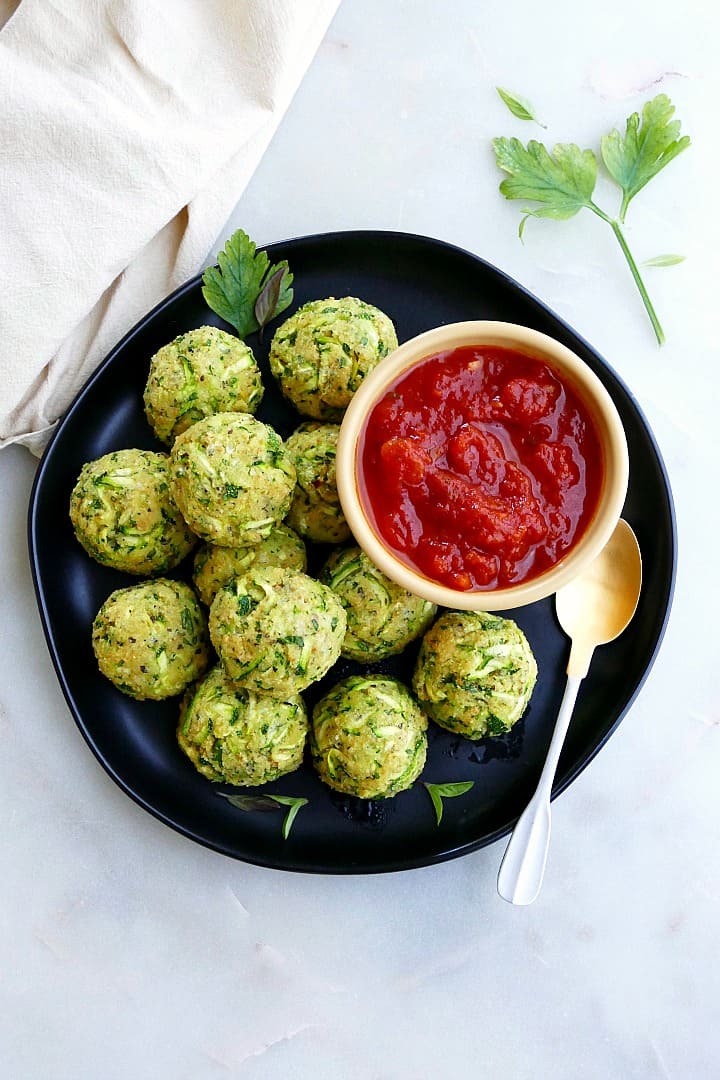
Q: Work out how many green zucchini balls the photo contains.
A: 12